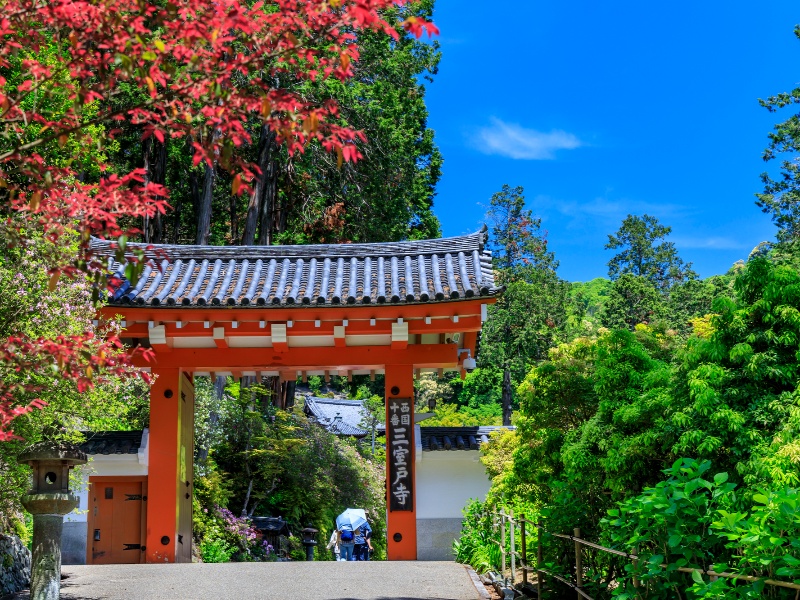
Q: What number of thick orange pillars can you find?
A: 2